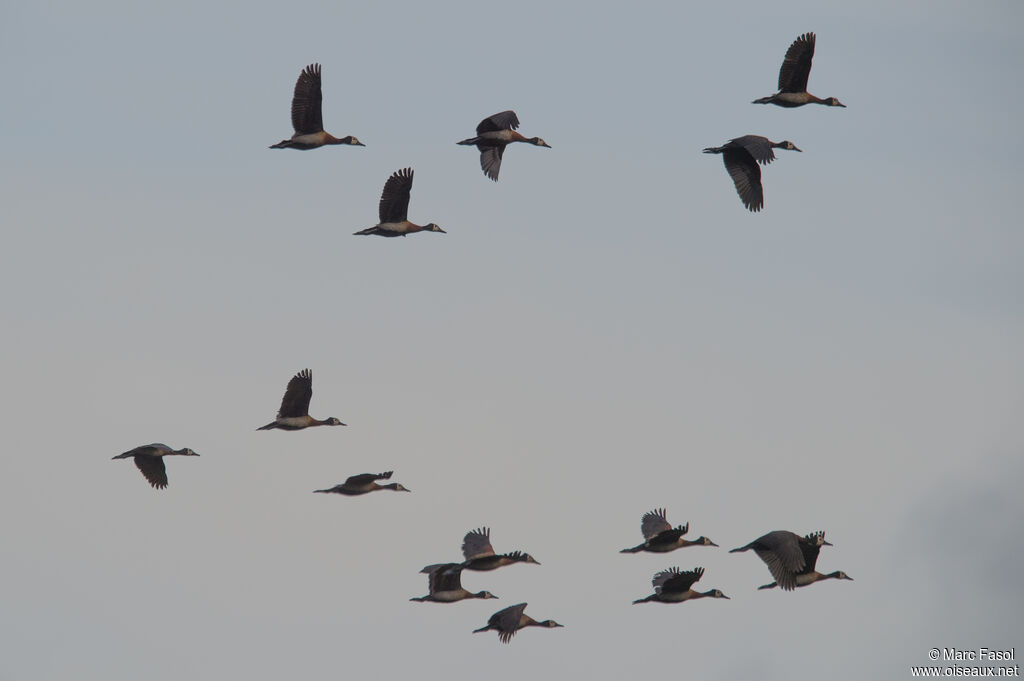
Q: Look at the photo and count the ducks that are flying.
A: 15